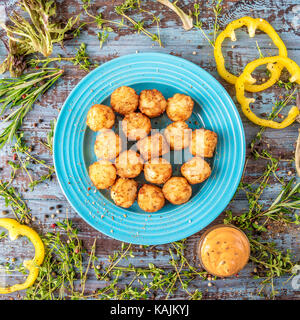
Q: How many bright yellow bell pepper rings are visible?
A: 3